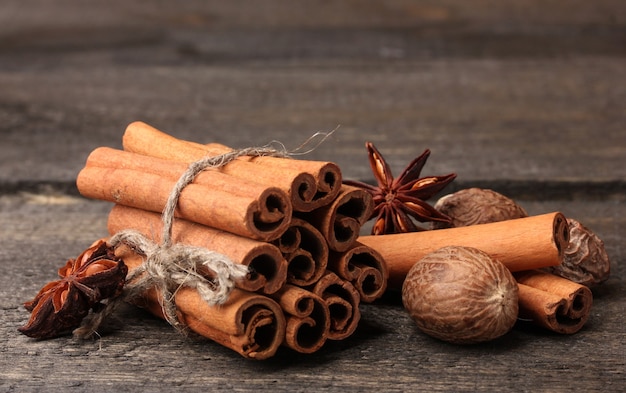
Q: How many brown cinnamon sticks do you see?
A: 11